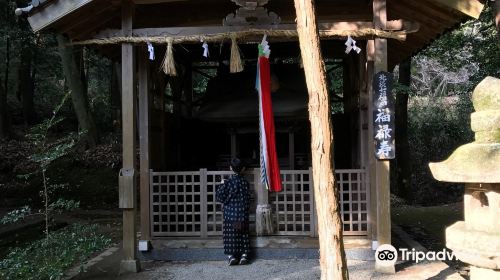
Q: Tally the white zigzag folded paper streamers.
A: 4